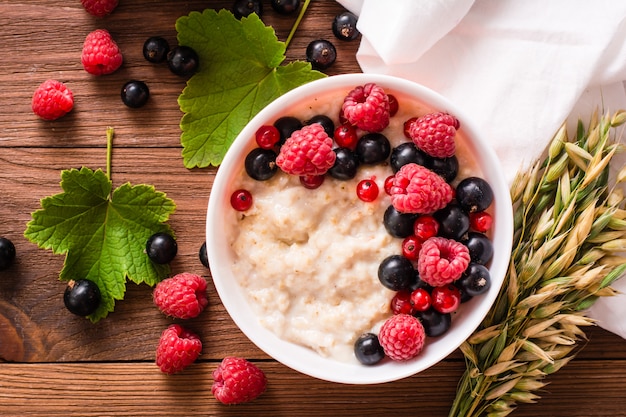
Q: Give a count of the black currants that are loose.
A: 11